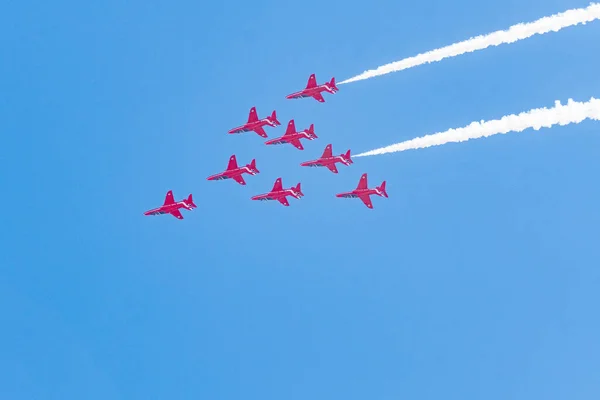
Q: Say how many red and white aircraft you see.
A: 8